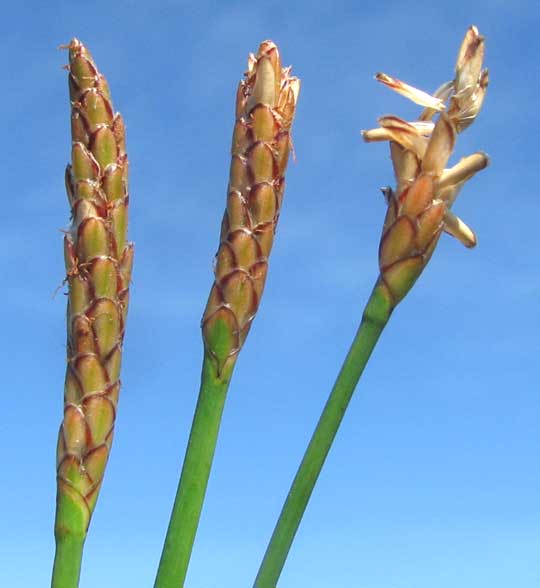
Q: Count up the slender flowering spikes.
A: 3